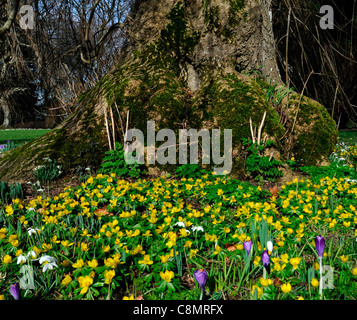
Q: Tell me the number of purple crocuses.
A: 5